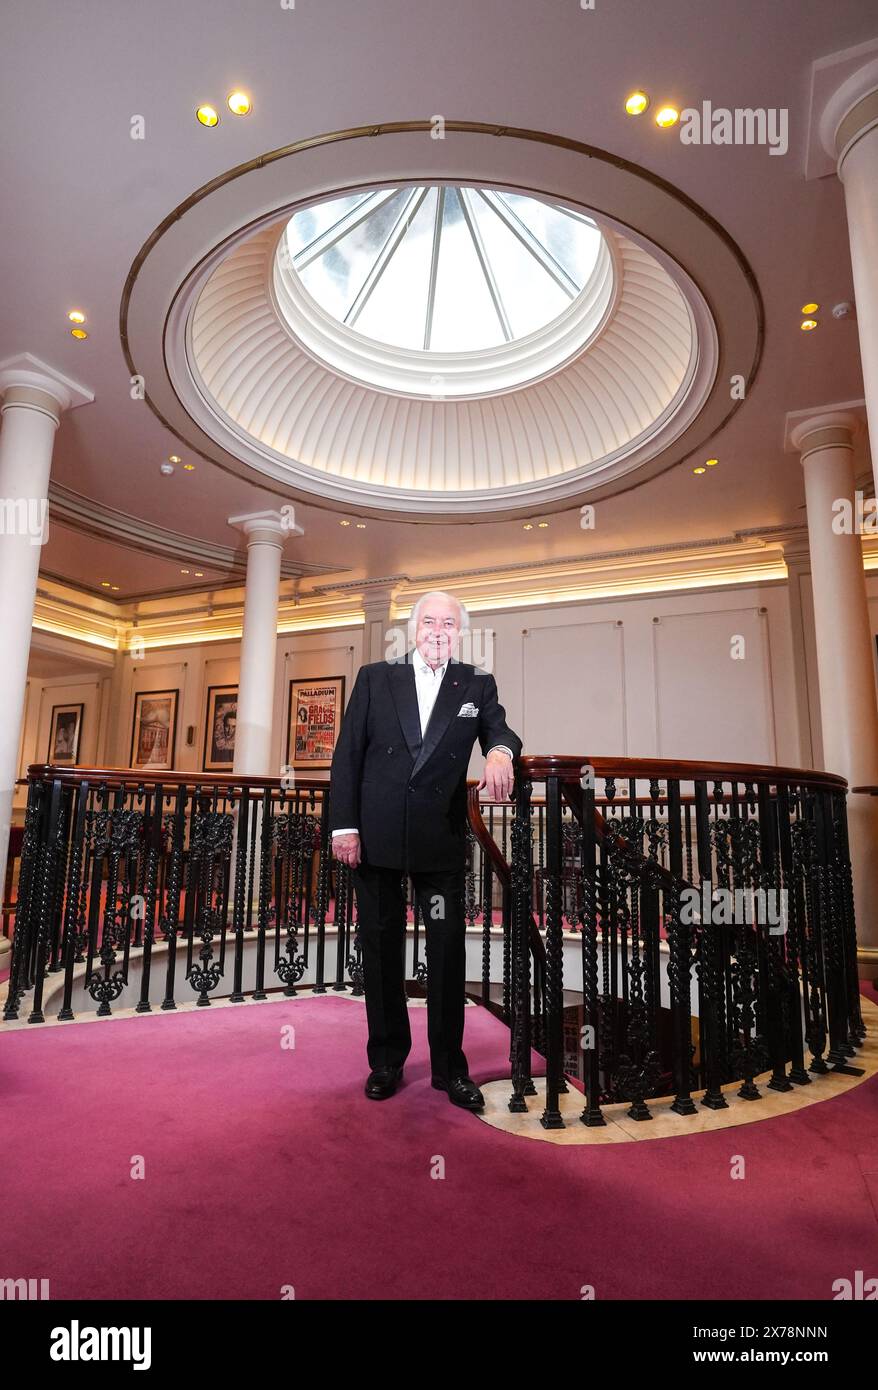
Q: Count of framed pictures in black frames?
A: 4